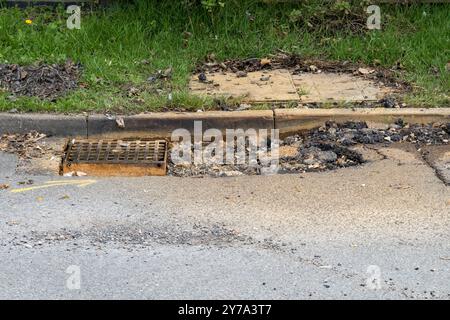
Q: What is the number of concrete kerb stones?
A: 3